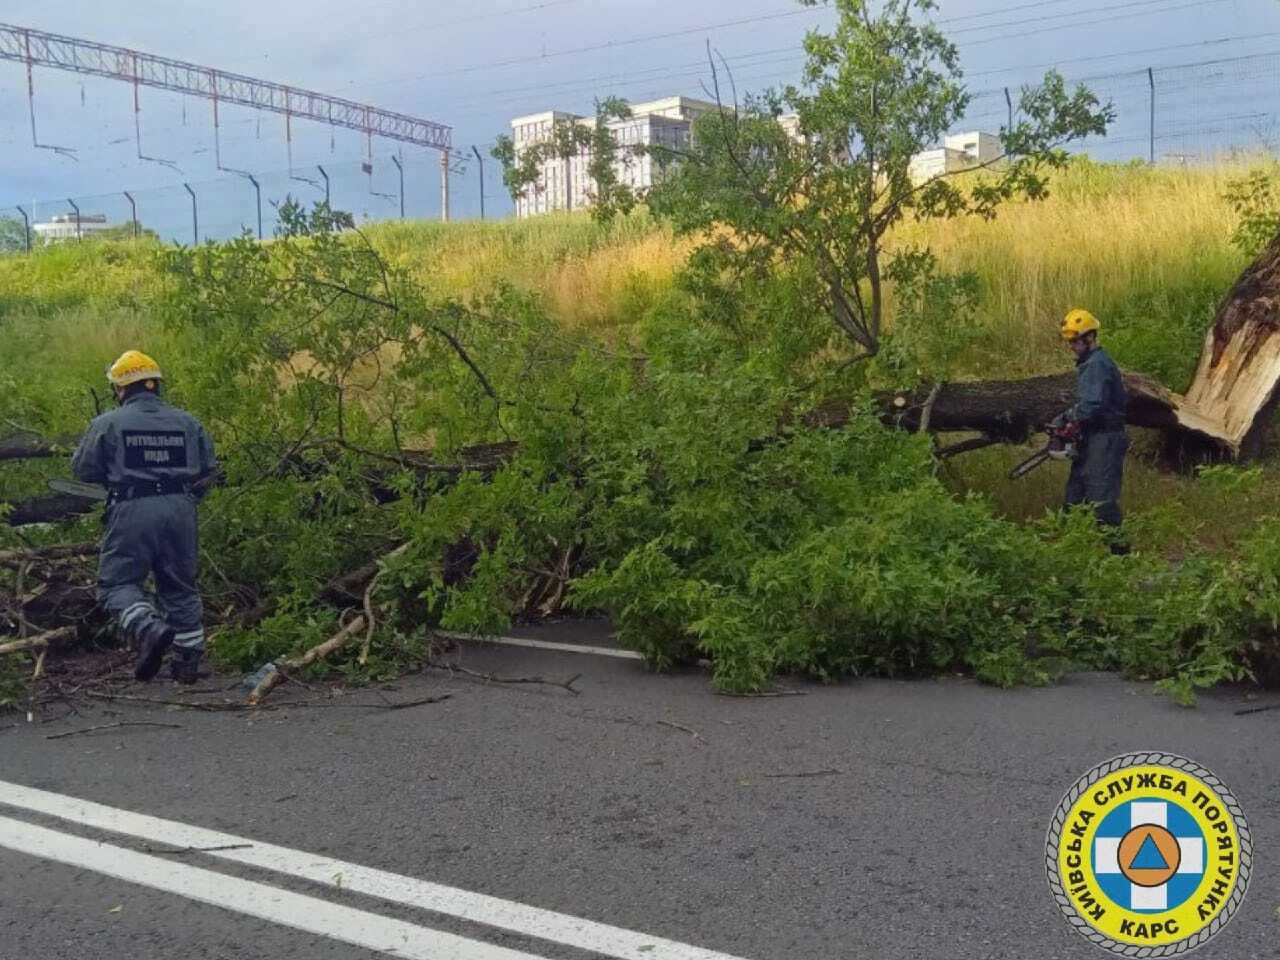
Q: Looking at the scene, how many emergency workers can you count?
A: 2